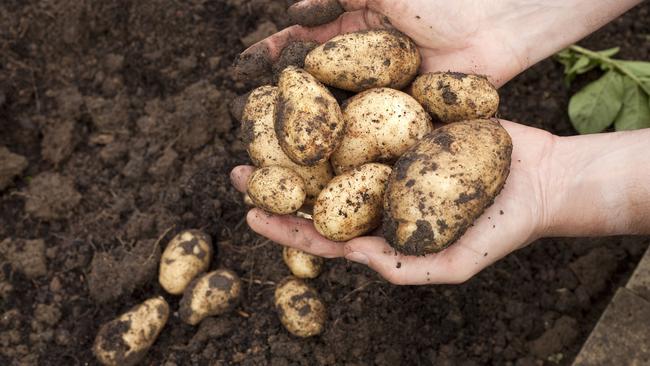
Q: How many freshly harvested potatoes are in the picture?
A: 13